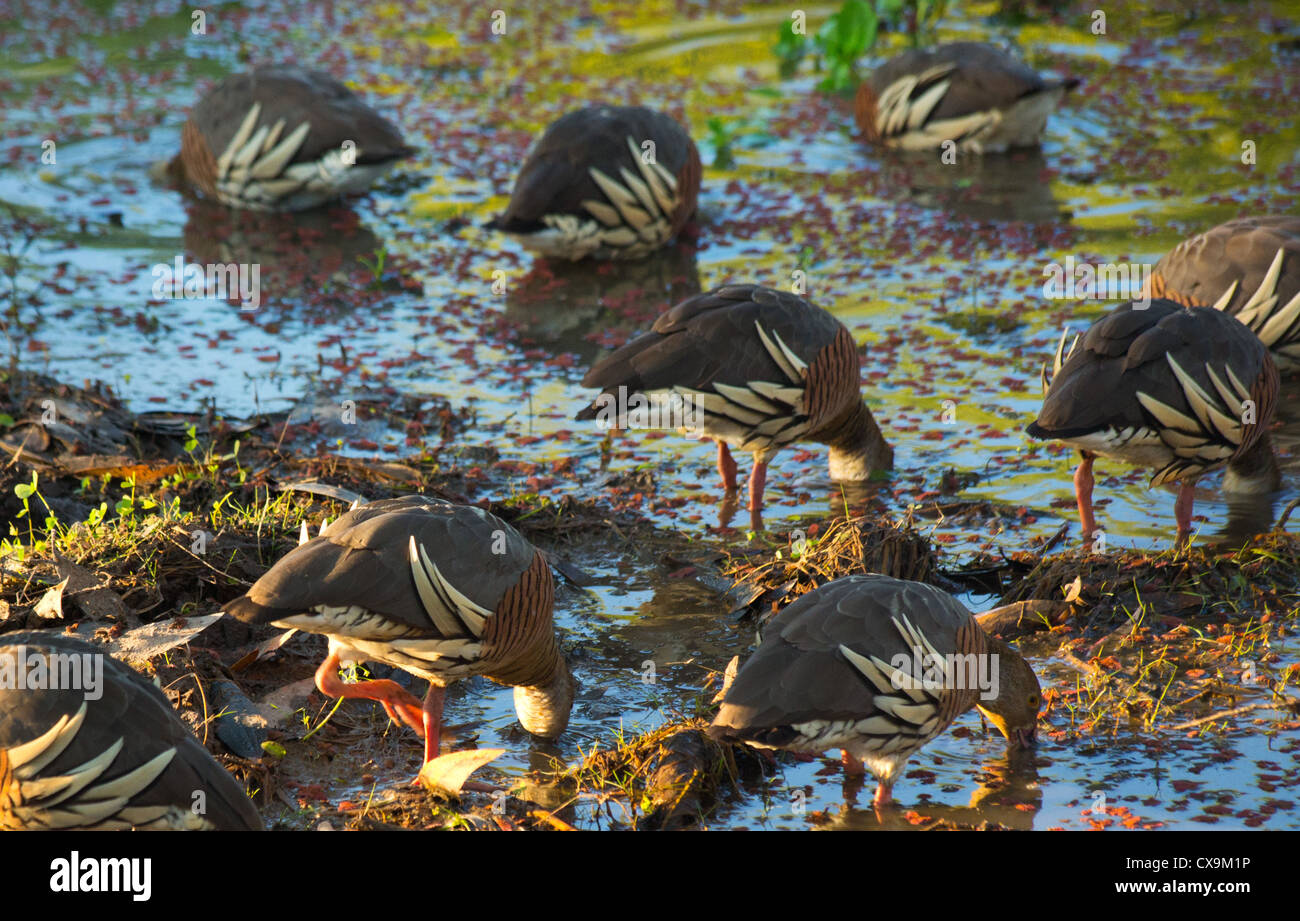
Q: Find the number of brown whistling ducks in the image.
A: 9